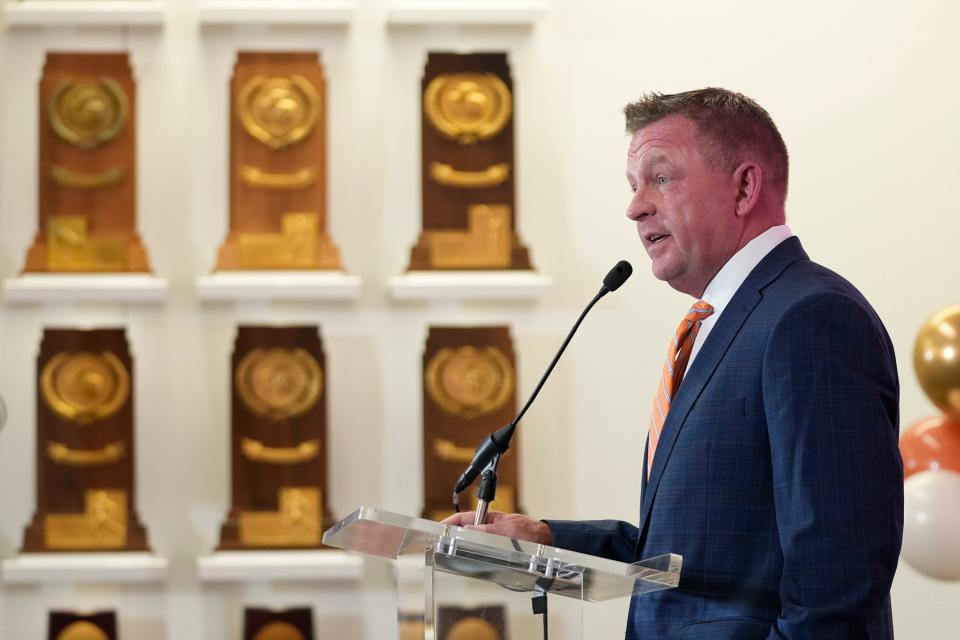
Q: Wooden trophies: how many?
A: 9